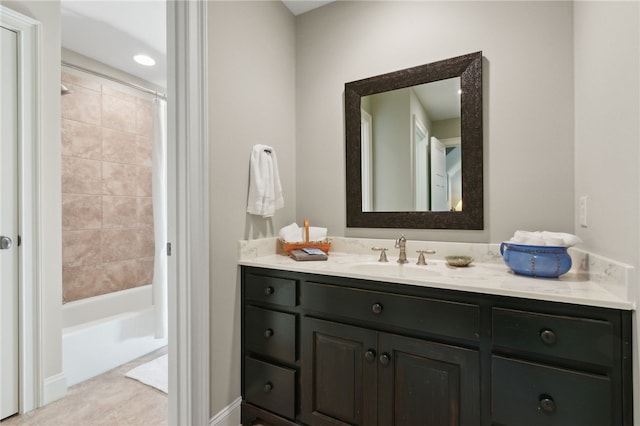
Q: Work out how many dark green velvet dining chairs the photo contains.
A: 0